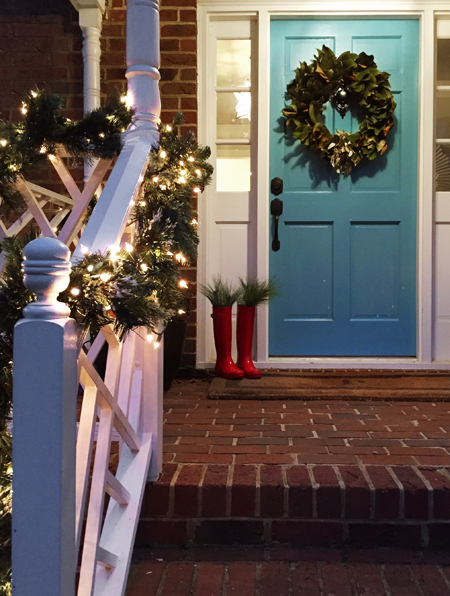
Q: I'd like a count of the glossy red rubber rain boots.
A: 2